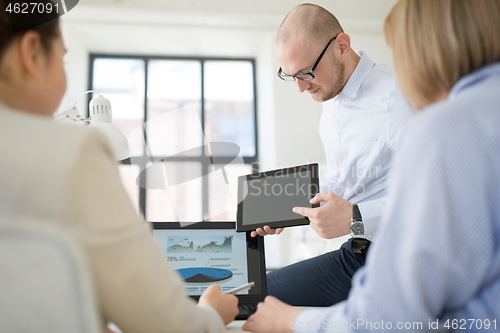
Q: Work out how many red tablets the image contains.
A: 0